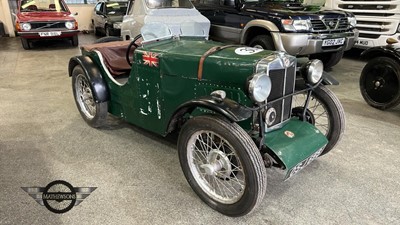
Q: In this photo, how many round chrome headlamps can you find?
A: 2